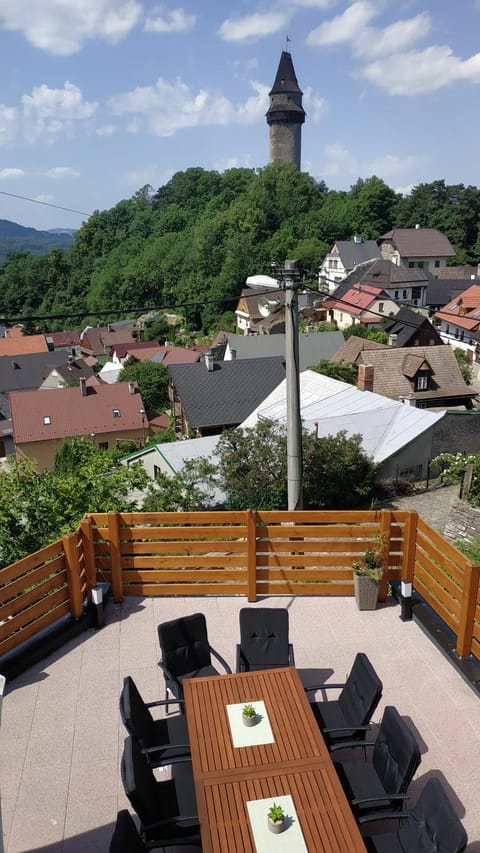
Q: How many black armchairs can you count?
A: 8